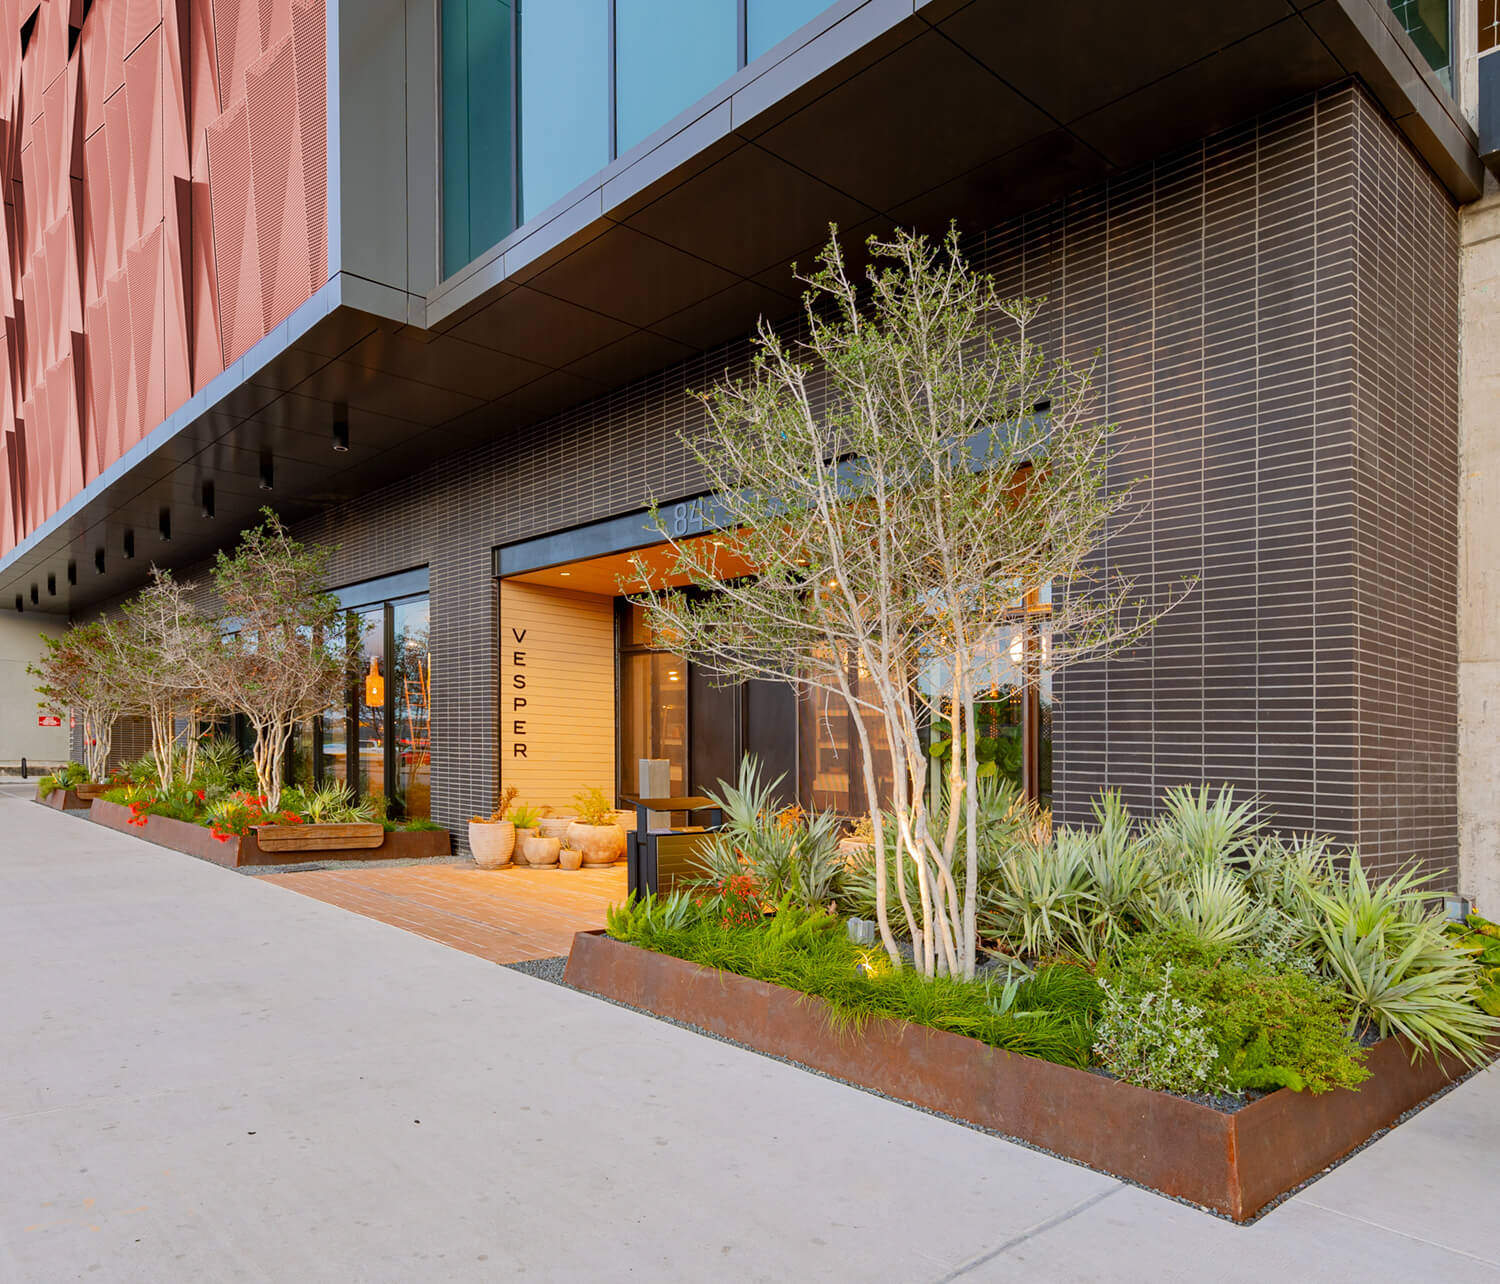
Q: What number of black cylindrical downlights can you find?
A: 10